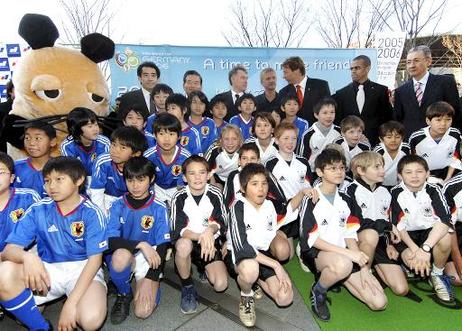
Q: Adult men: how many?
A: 7